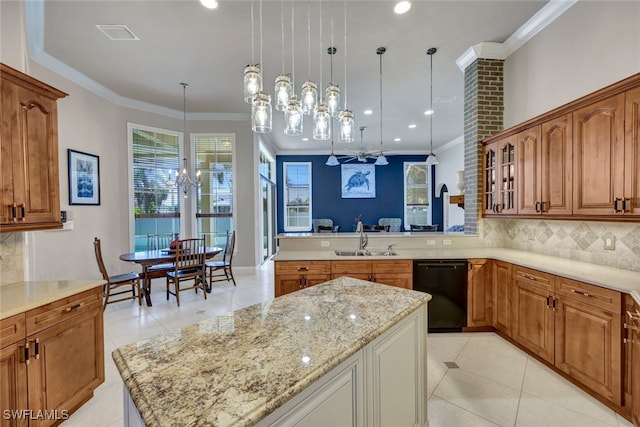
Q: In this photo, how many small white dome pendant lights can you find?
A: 3